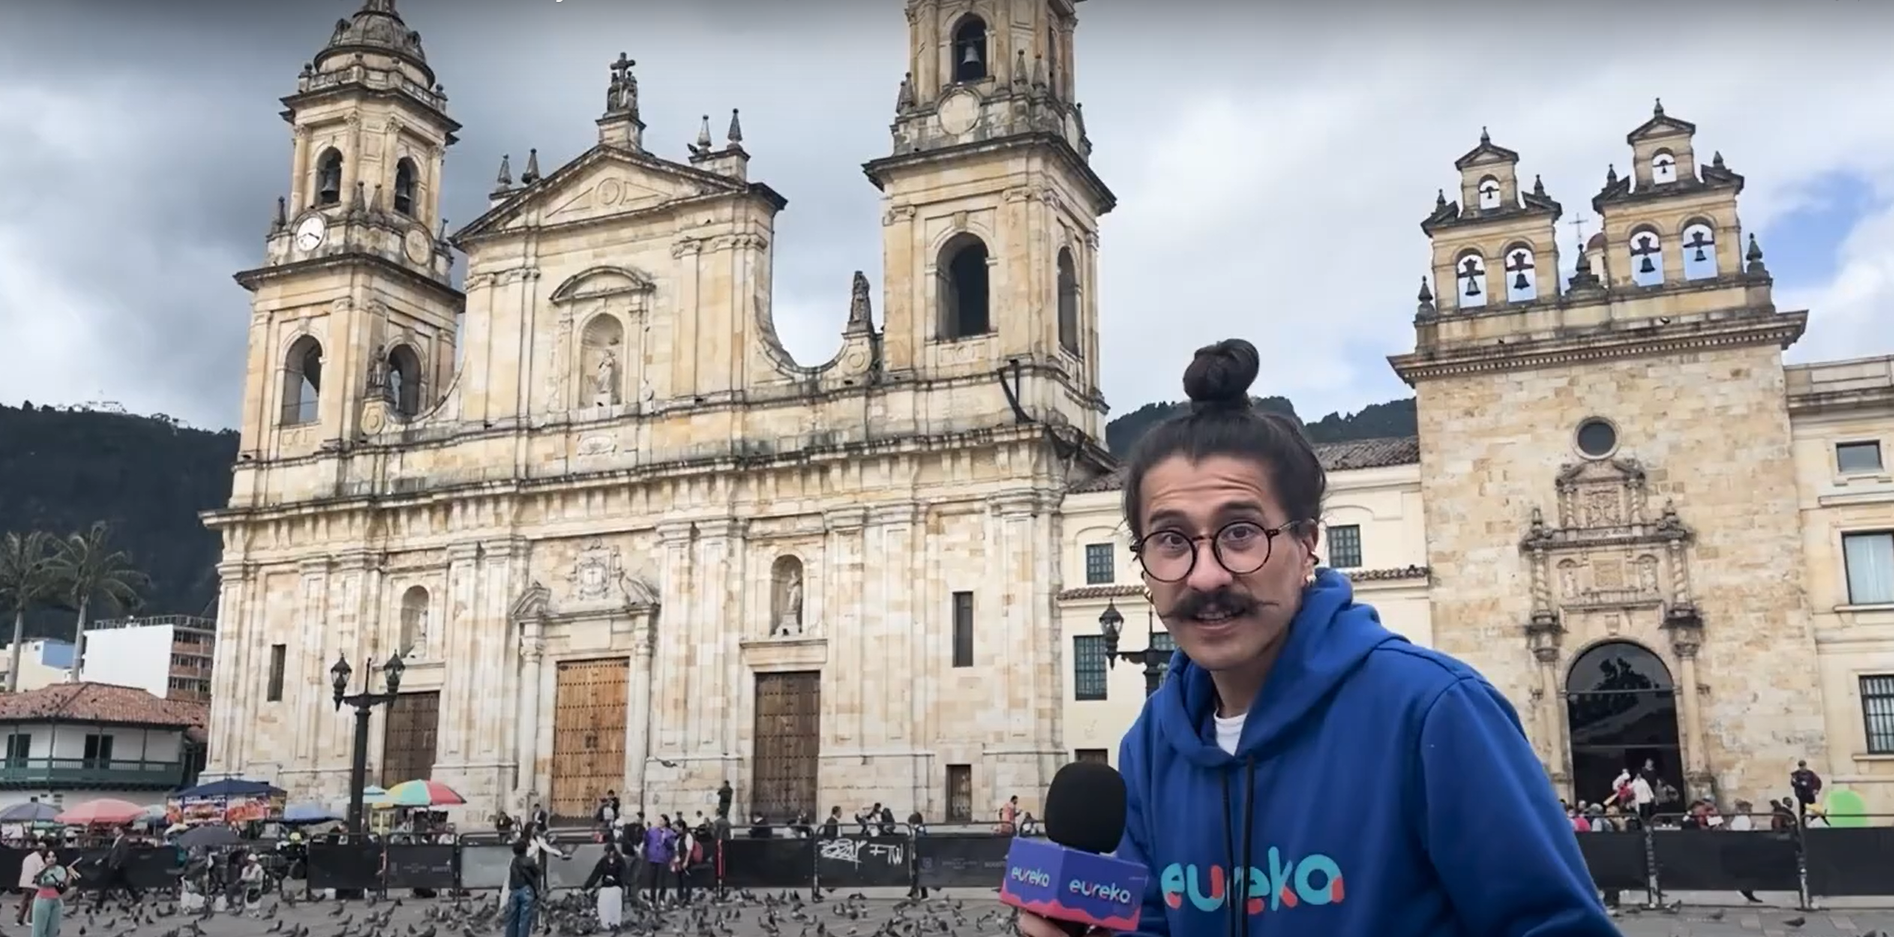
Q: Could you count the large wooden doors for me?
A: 3